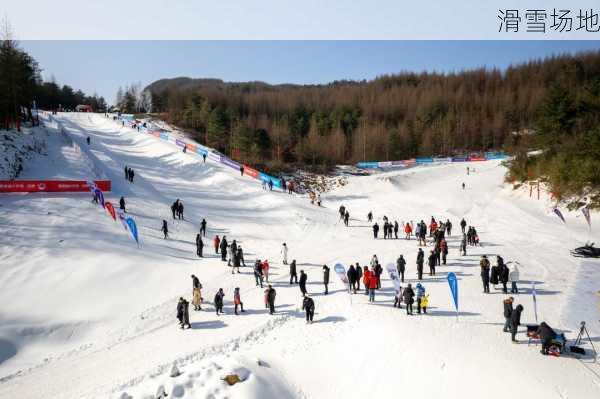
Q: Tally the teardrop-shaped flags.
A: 11